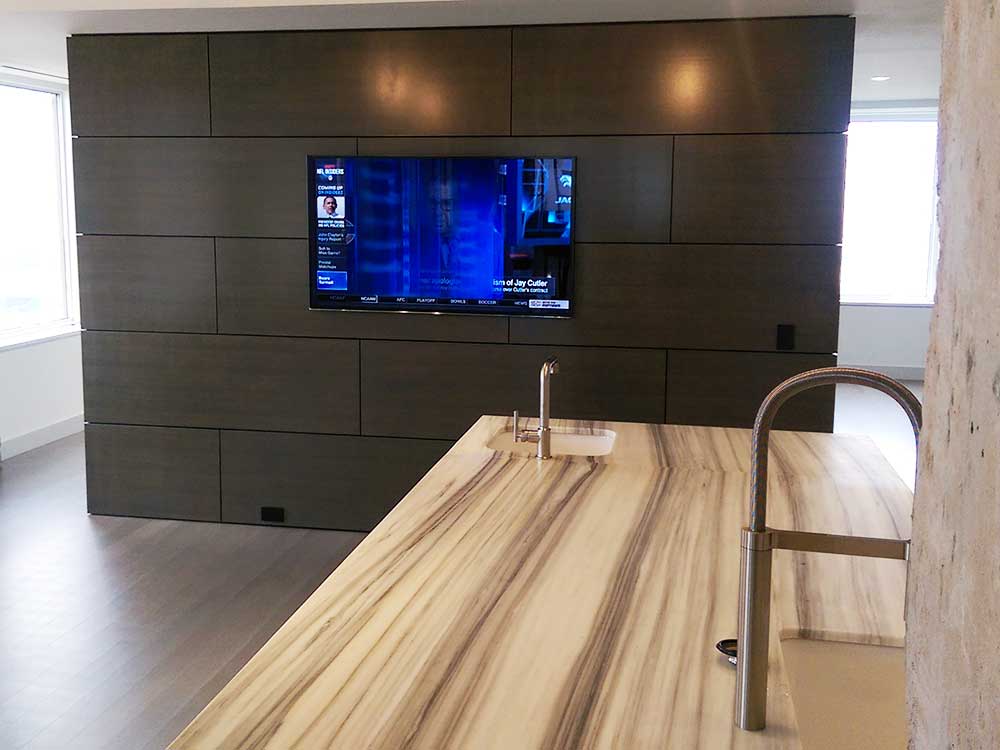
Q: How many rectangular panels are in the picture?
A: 14